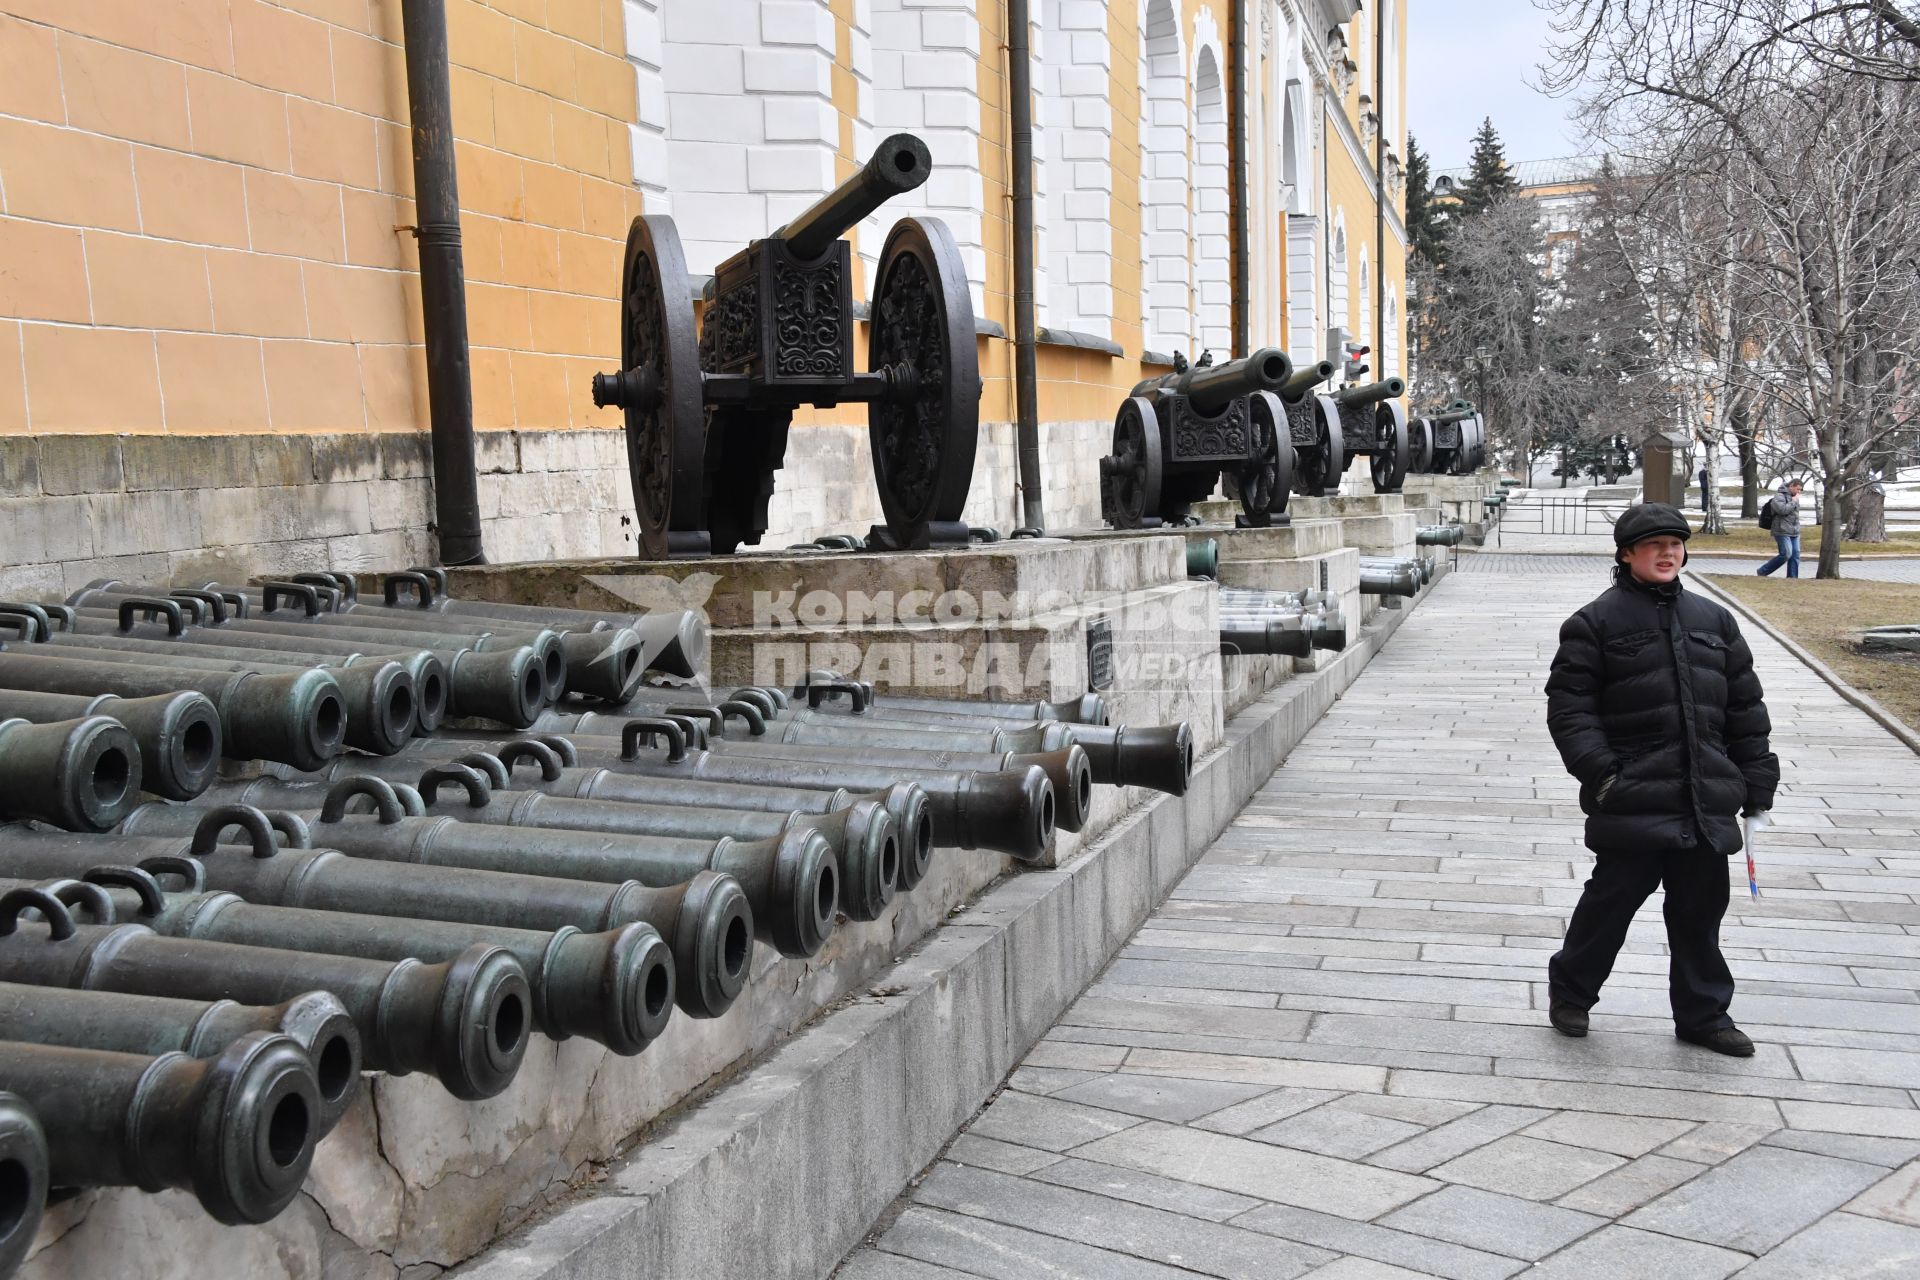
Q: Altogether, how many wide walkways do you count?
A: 1